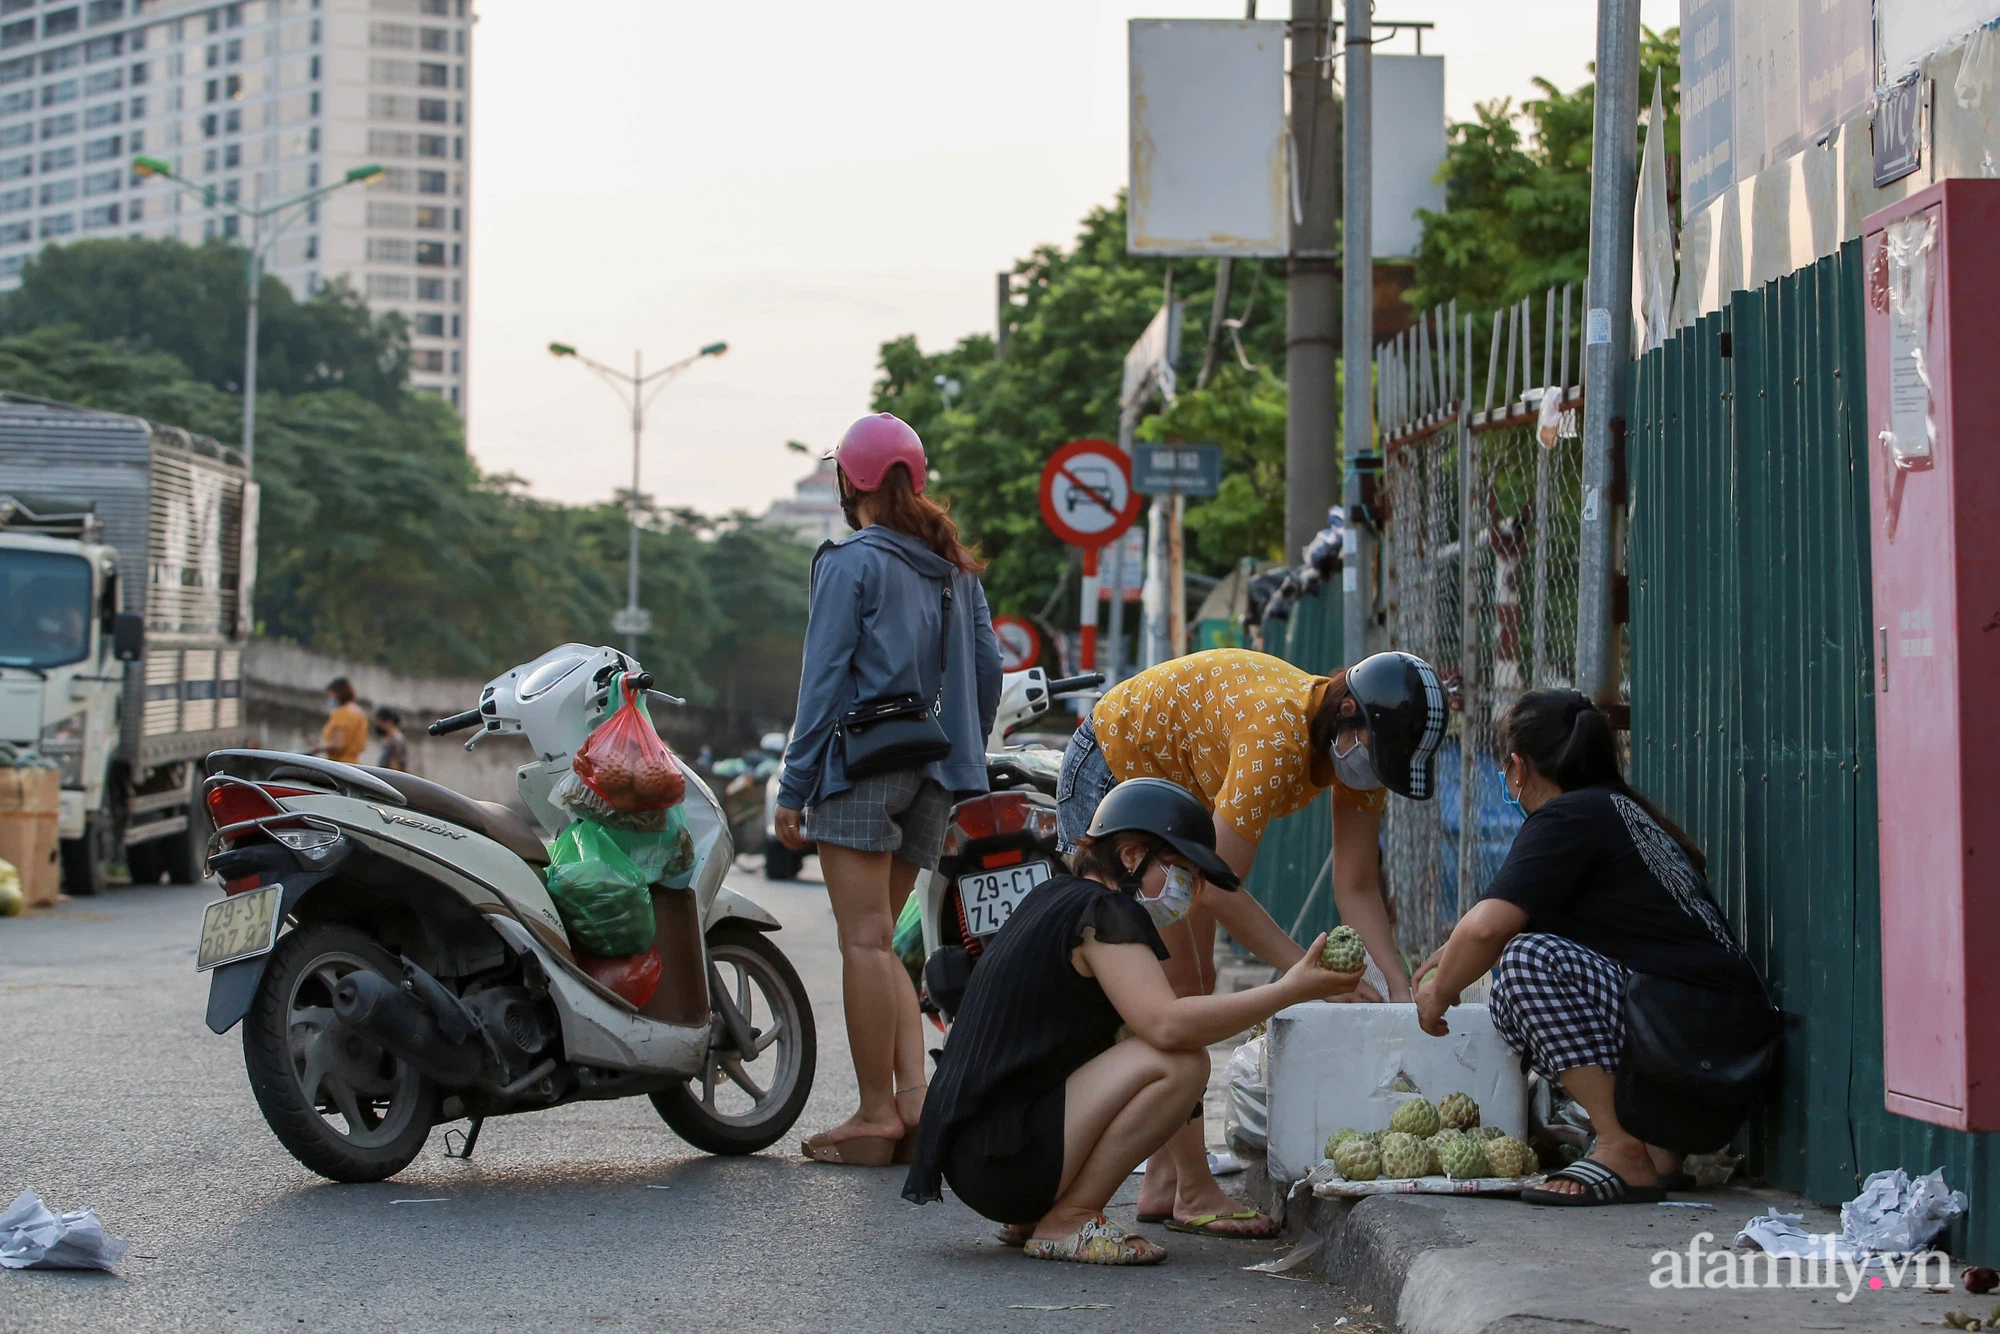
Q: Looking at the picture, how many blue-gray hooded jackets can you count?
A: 1